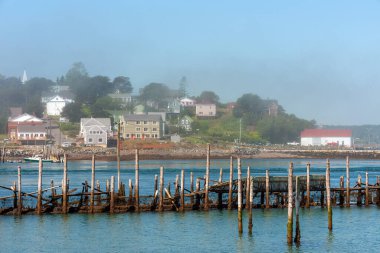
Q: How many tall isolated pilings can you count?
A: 5